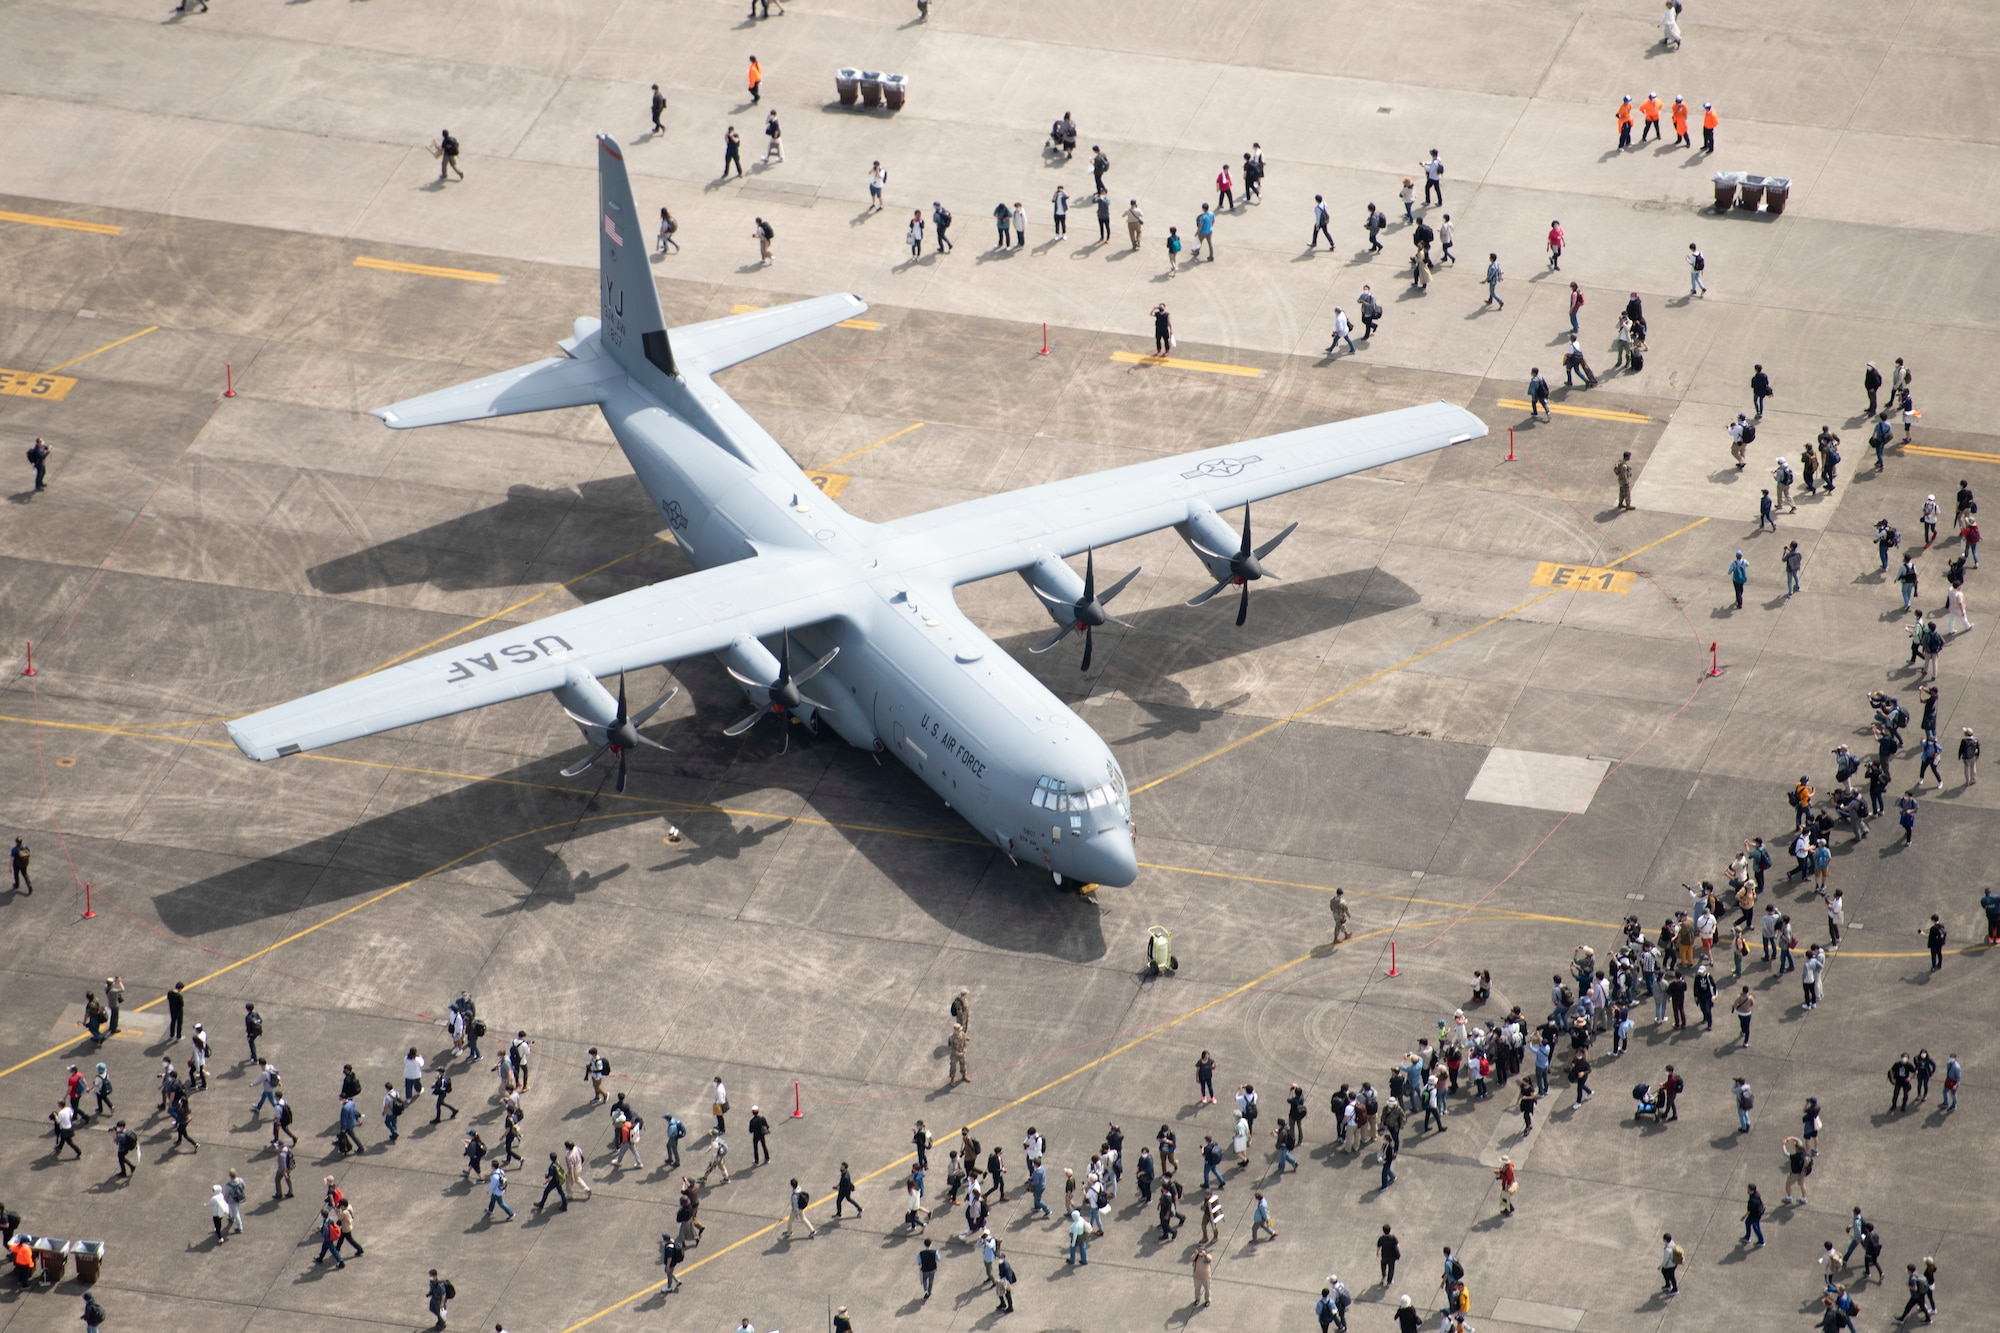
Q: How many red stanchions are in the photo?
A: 8